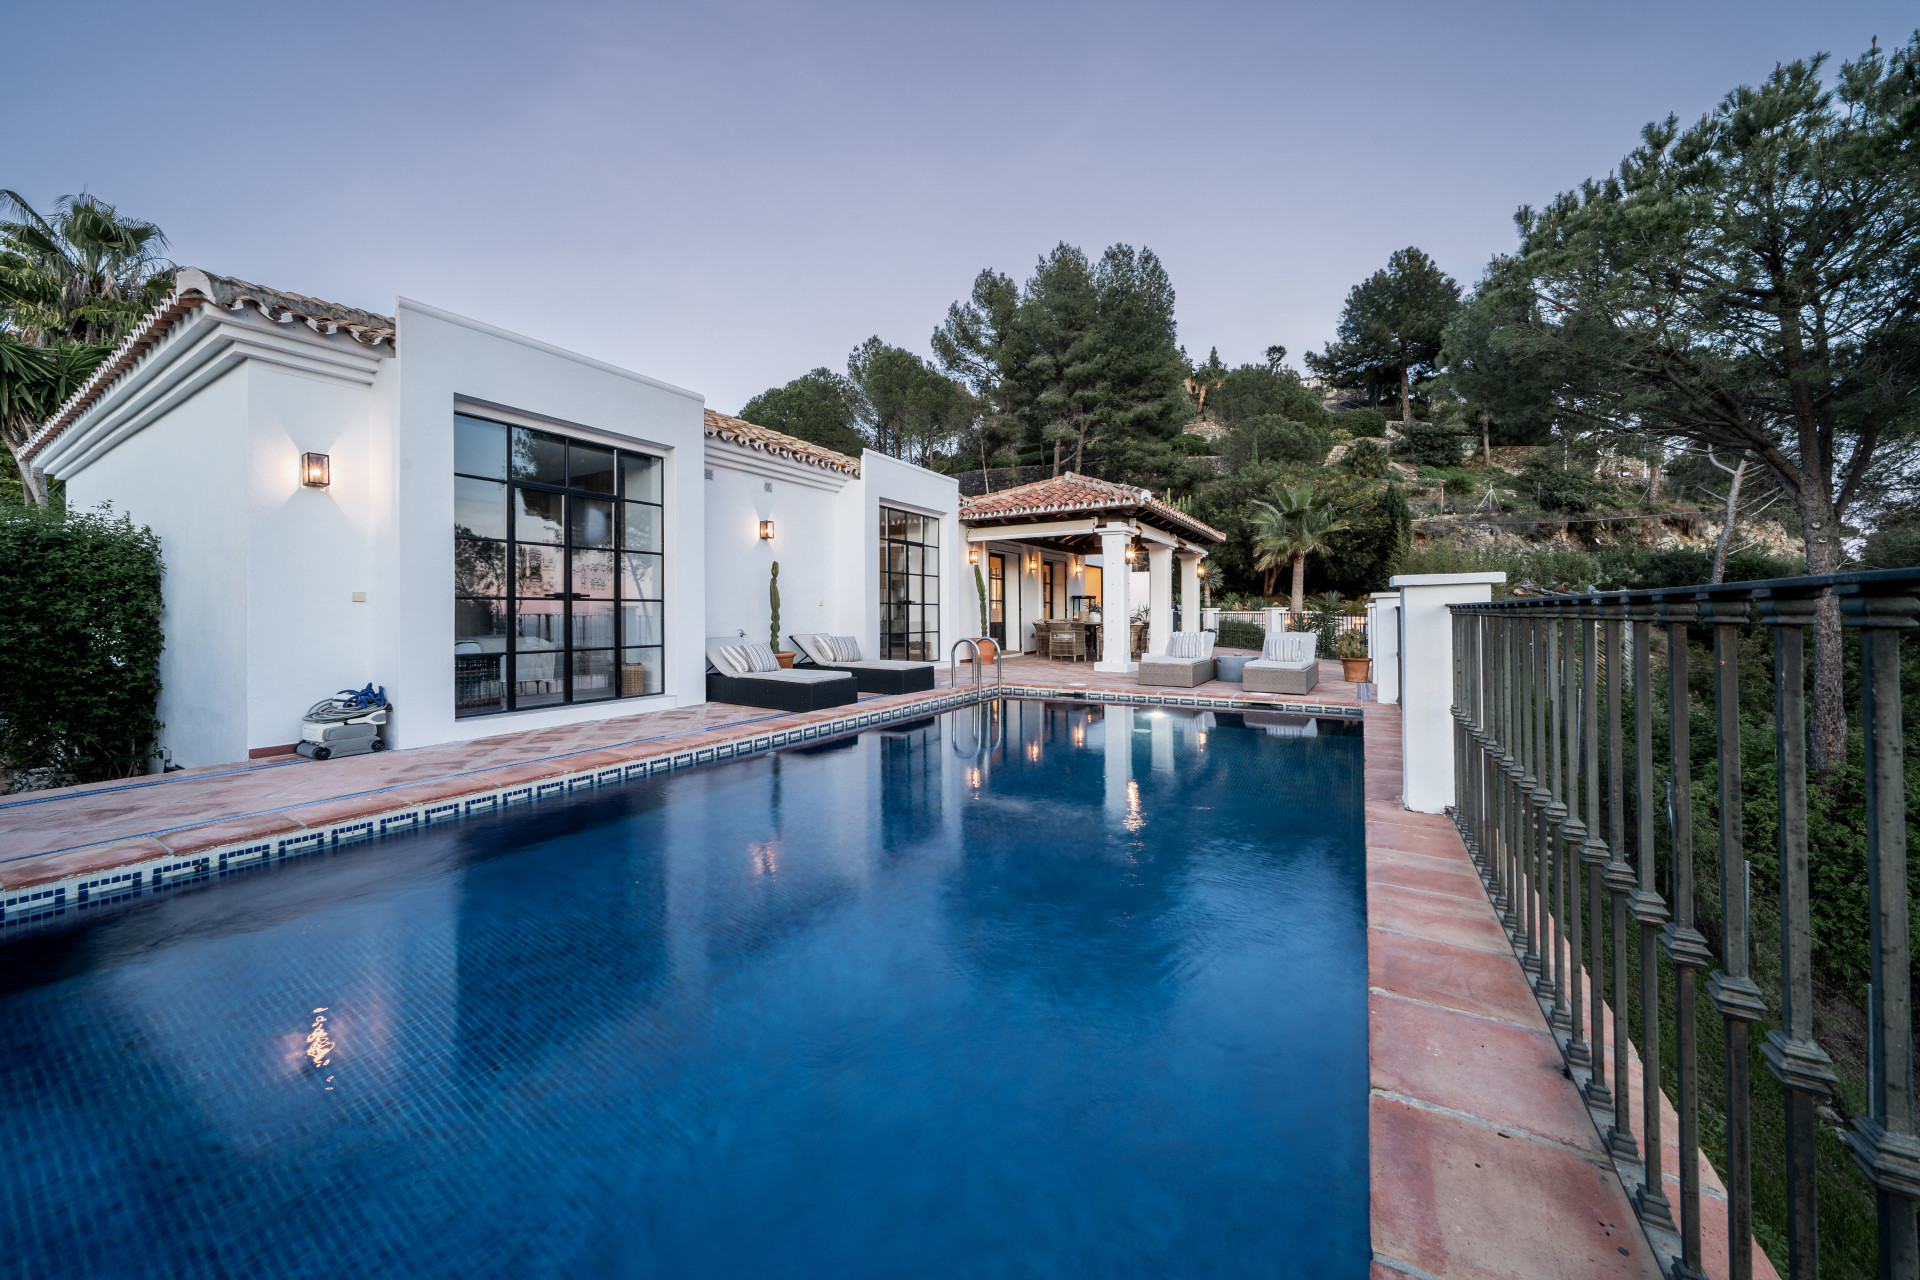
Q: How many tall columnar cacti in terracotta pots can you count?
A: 2